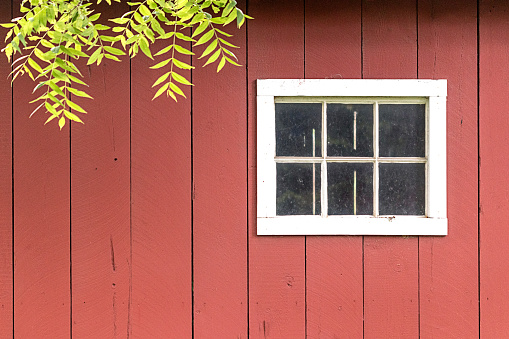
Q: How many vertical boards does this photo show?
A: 10